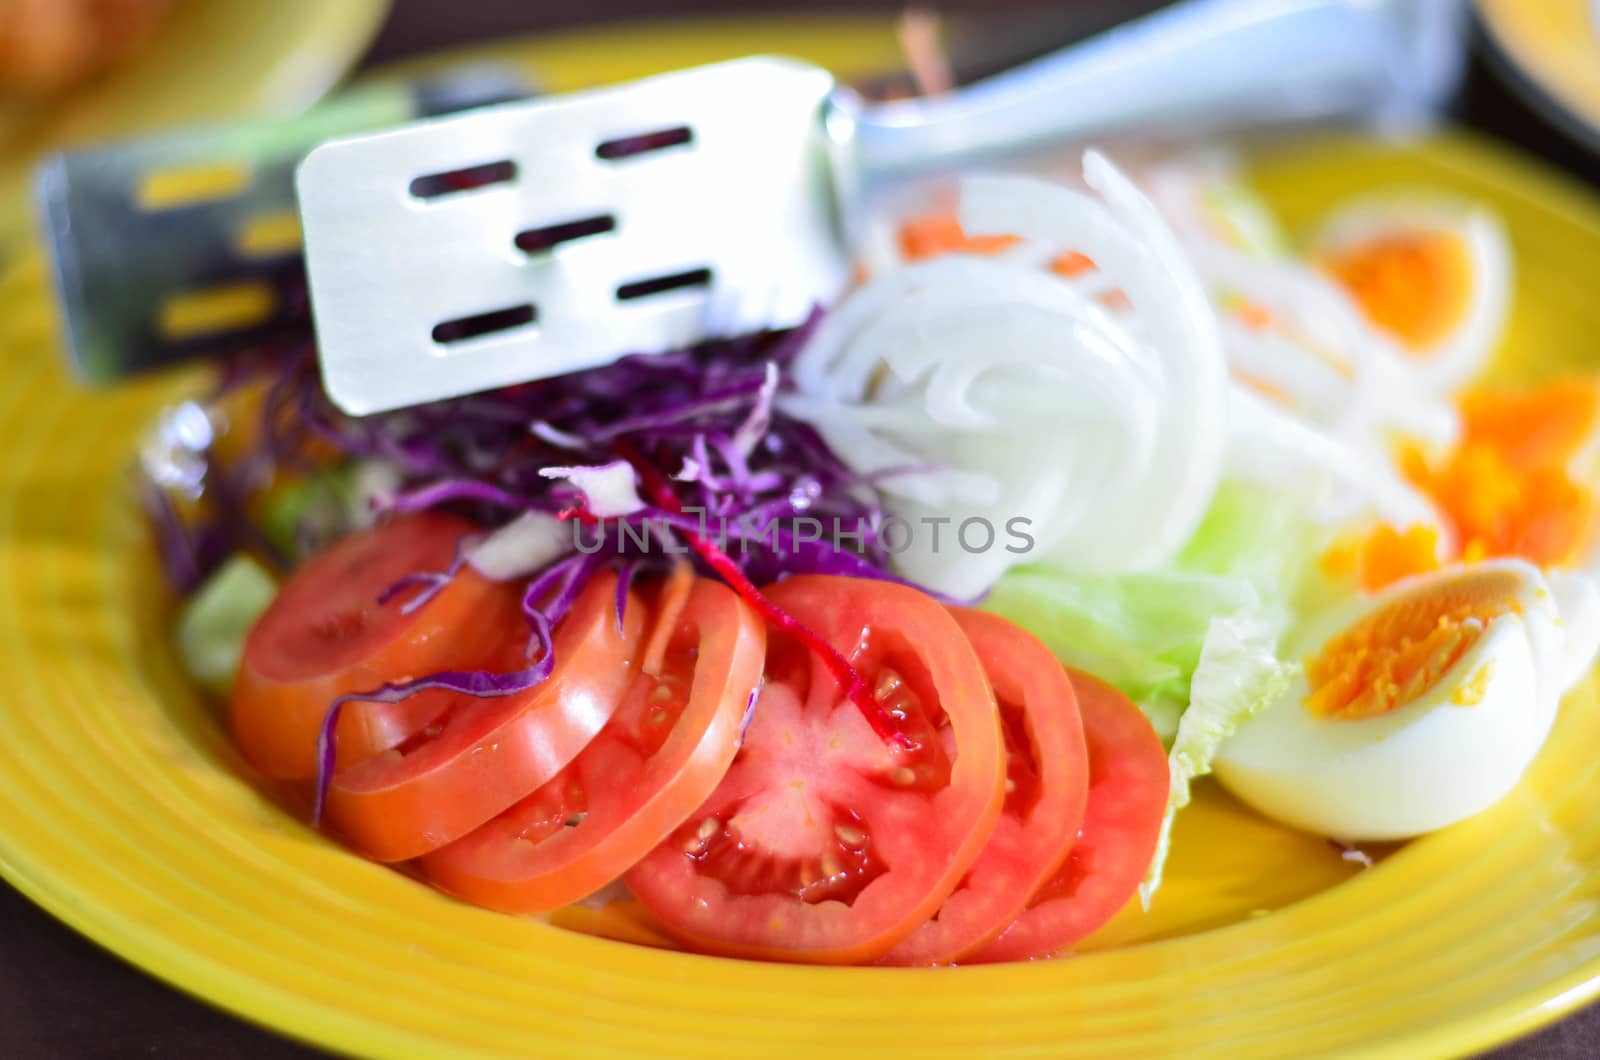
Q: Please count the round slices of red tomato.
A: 6